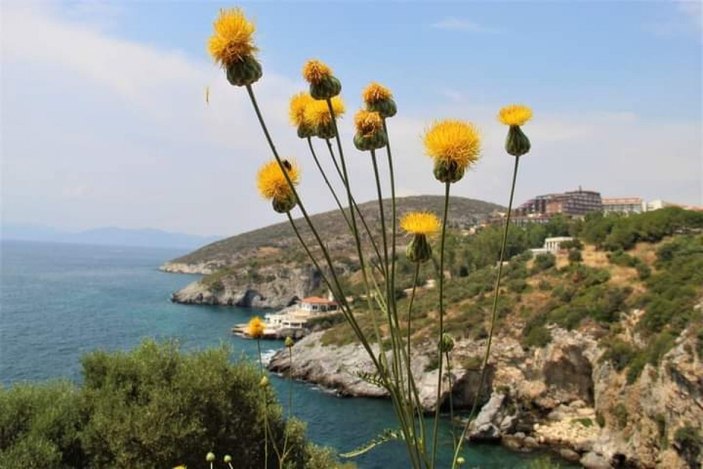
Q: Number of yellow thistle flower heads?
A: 11